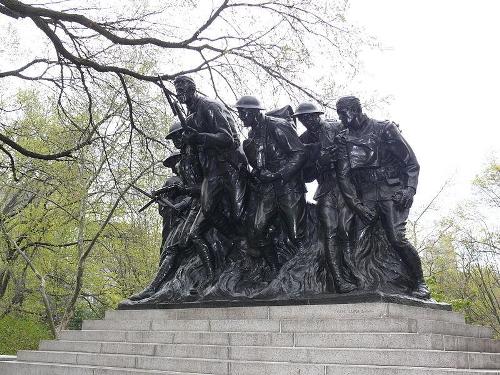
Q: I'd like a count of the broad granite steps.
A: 6